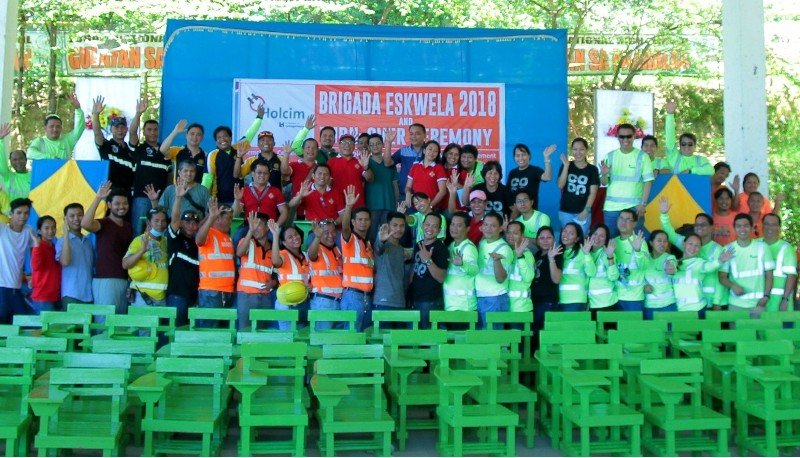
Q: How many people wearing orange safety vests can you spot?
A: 5